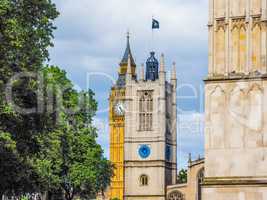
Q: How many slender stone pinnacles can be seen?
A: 4